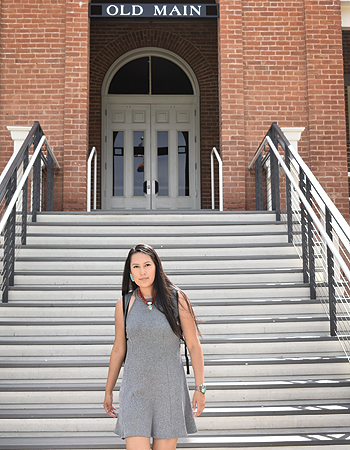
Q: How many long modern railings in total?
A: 2